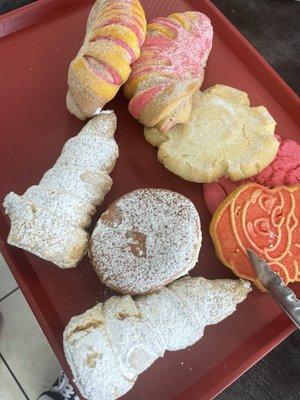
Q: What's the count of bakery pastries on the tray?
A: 8